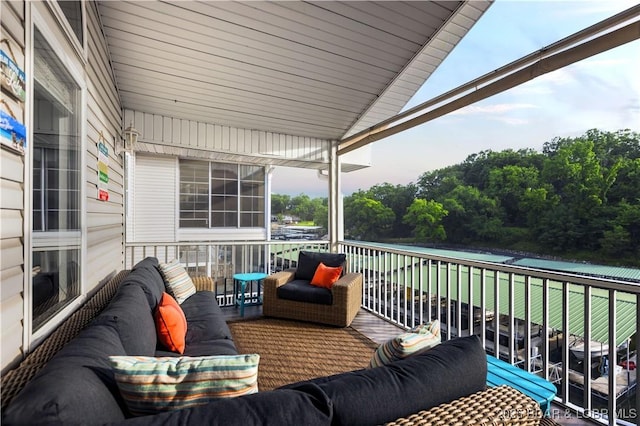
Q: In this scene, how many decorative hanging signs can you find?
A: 3